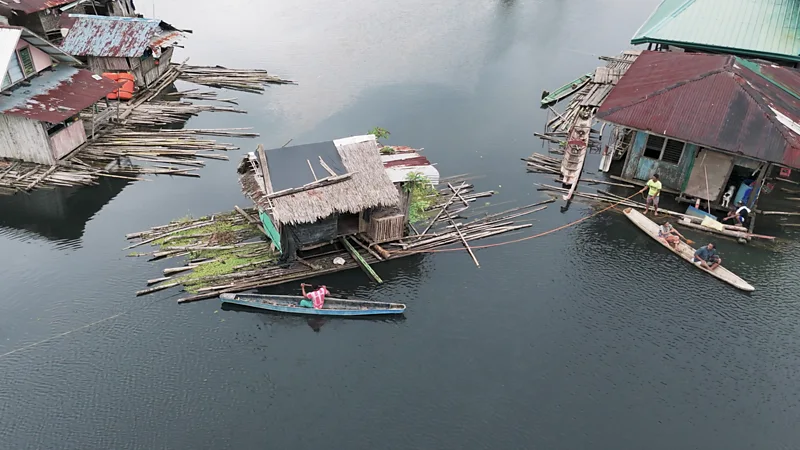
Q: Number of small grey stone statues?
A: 0